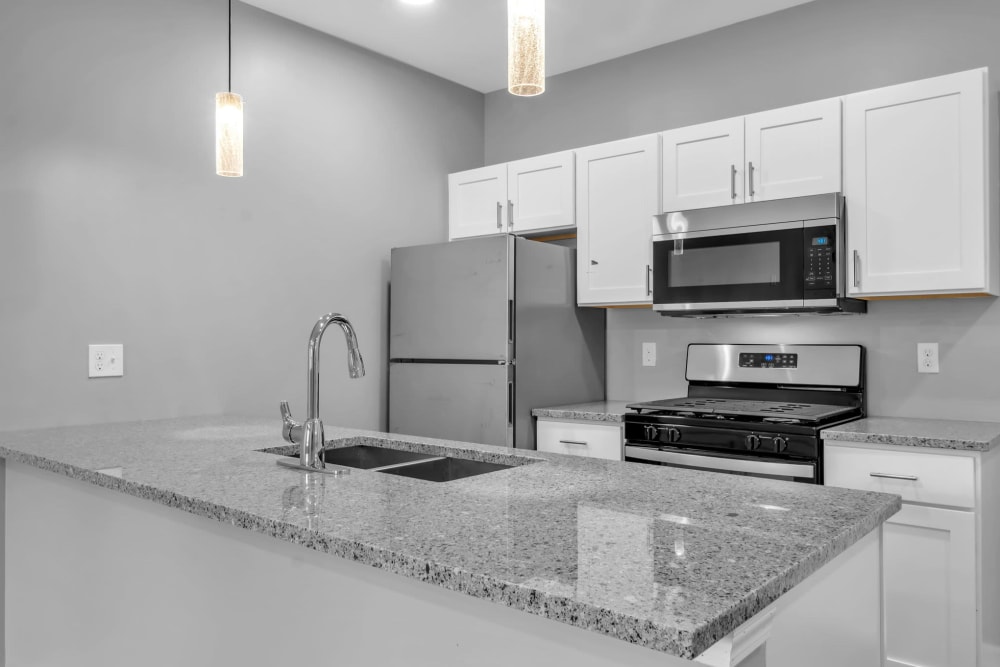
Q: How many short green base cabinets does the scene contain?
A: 0